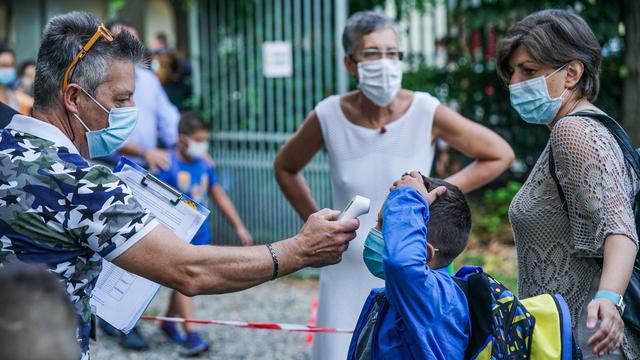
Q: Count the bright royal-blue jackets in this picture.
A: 1